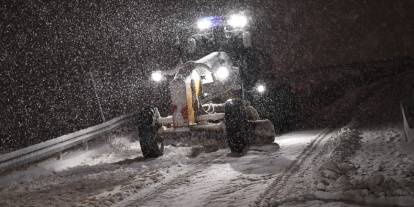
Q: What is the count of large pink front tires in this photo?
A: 0